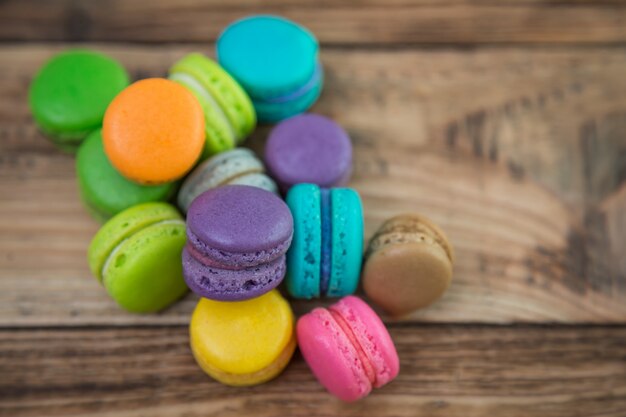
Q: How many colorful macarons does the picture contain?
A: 13